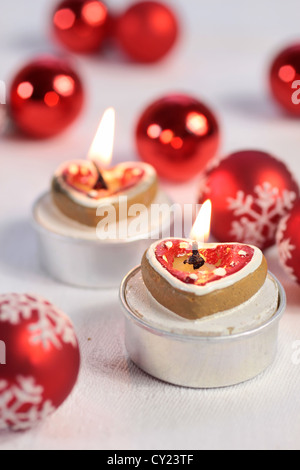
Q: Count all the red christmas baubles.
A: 8